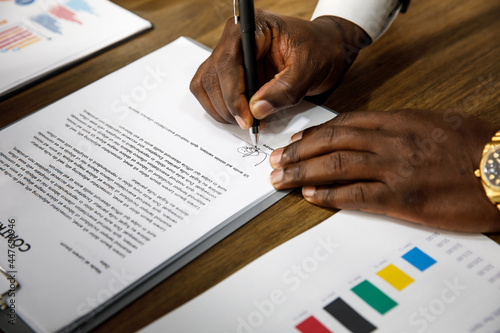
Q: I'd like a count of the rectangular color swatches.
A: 5